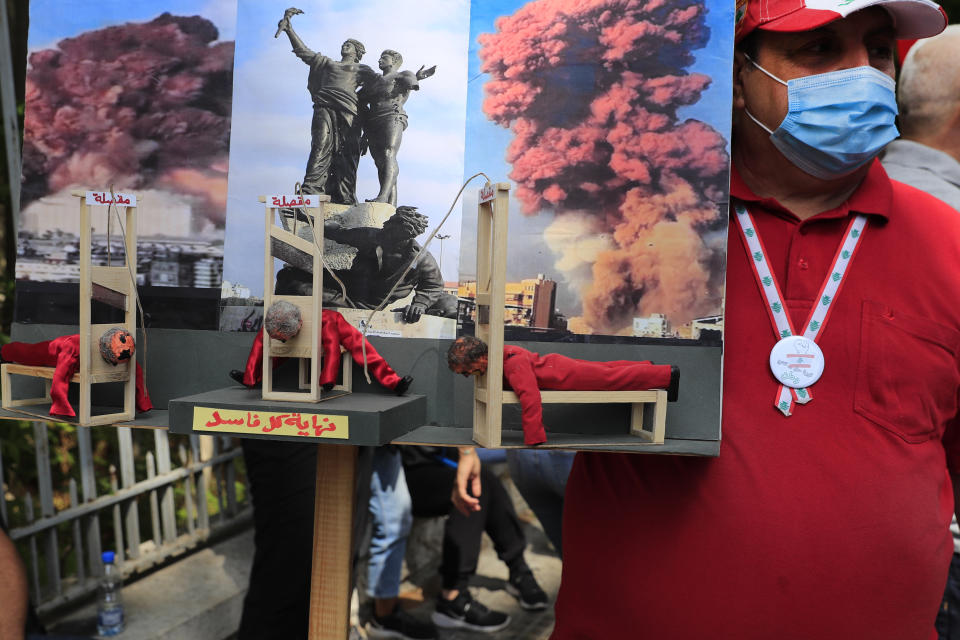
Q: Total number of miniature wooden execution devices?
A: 3